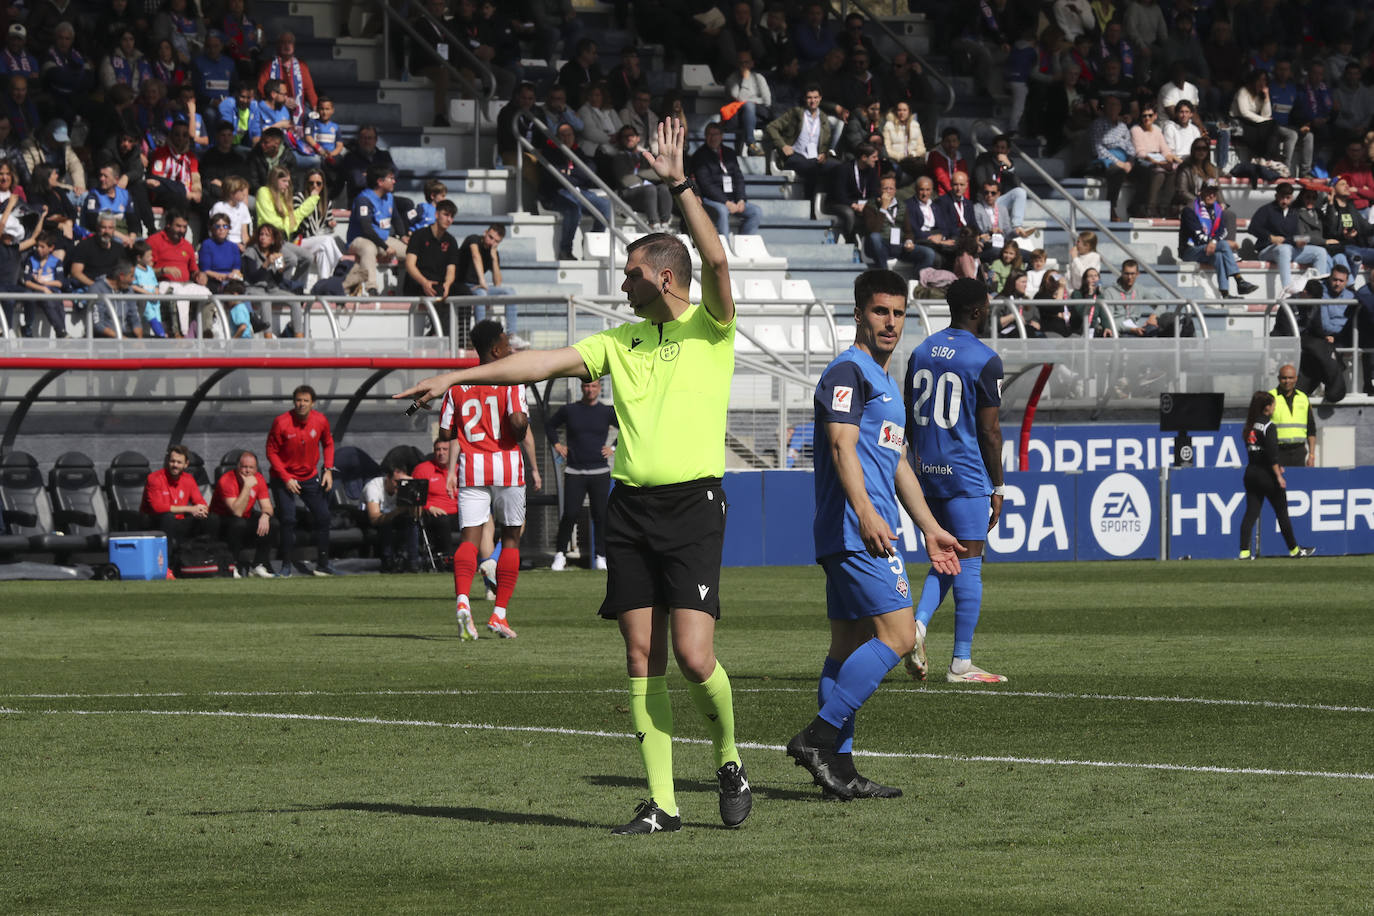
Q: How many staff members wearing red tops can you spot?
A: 4